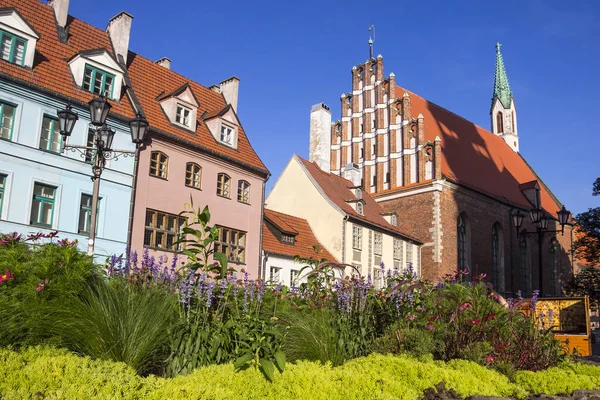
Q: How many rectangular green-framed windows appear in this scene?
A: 8